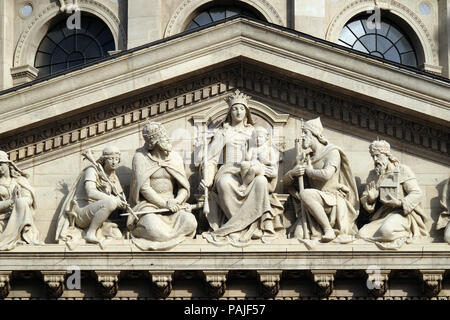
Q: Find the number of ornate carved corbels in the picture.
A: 9